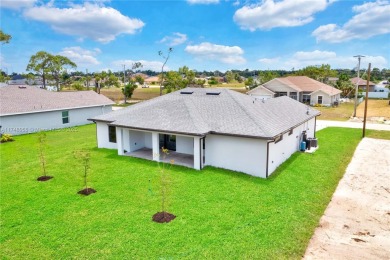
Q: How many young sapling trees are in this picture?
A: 3